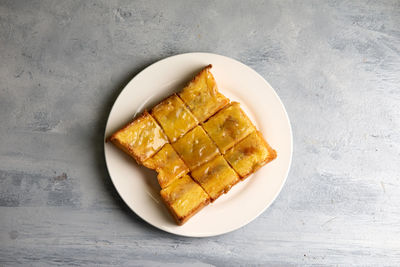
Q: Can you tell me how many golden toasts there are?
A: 9